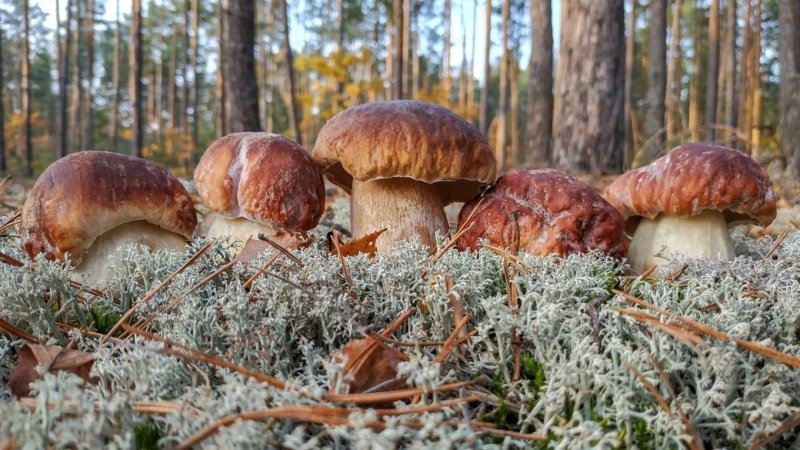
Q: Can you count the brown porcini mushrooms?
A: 5